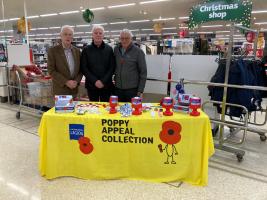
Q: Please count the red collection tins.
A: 4